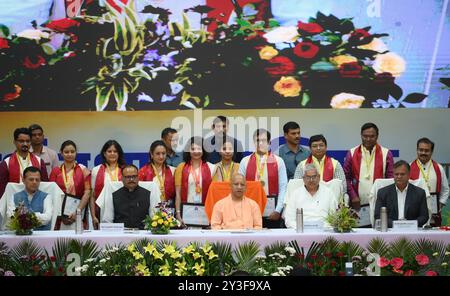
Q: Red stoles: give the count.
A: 9